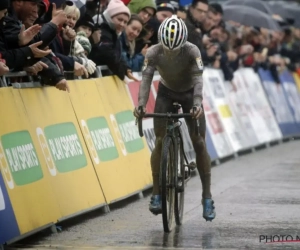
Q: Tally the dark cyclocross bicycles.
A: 1